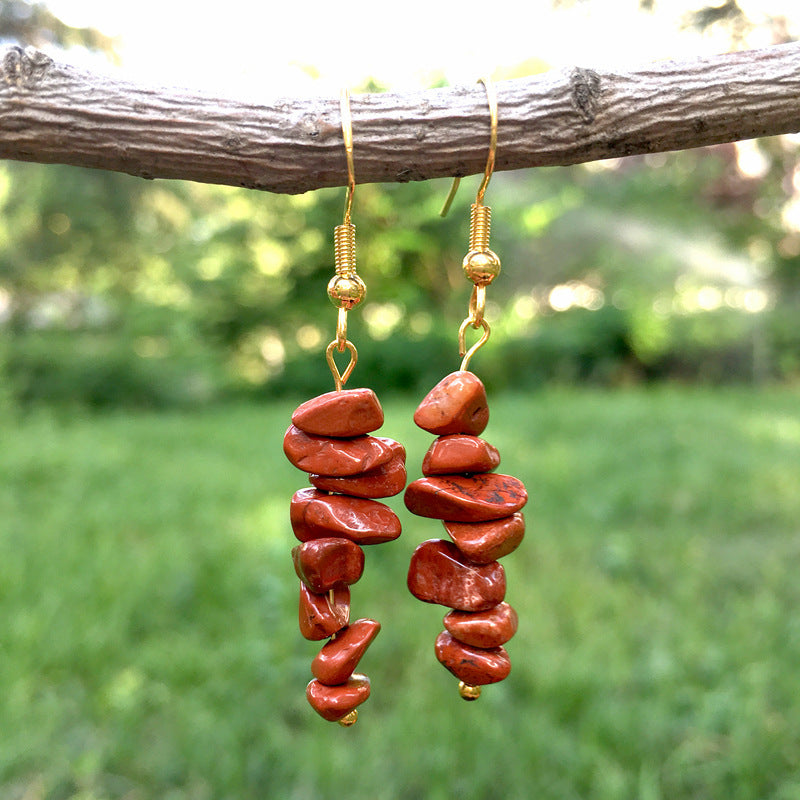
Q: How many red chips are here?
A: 15